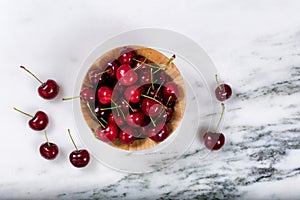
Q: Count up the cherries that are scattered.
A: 6